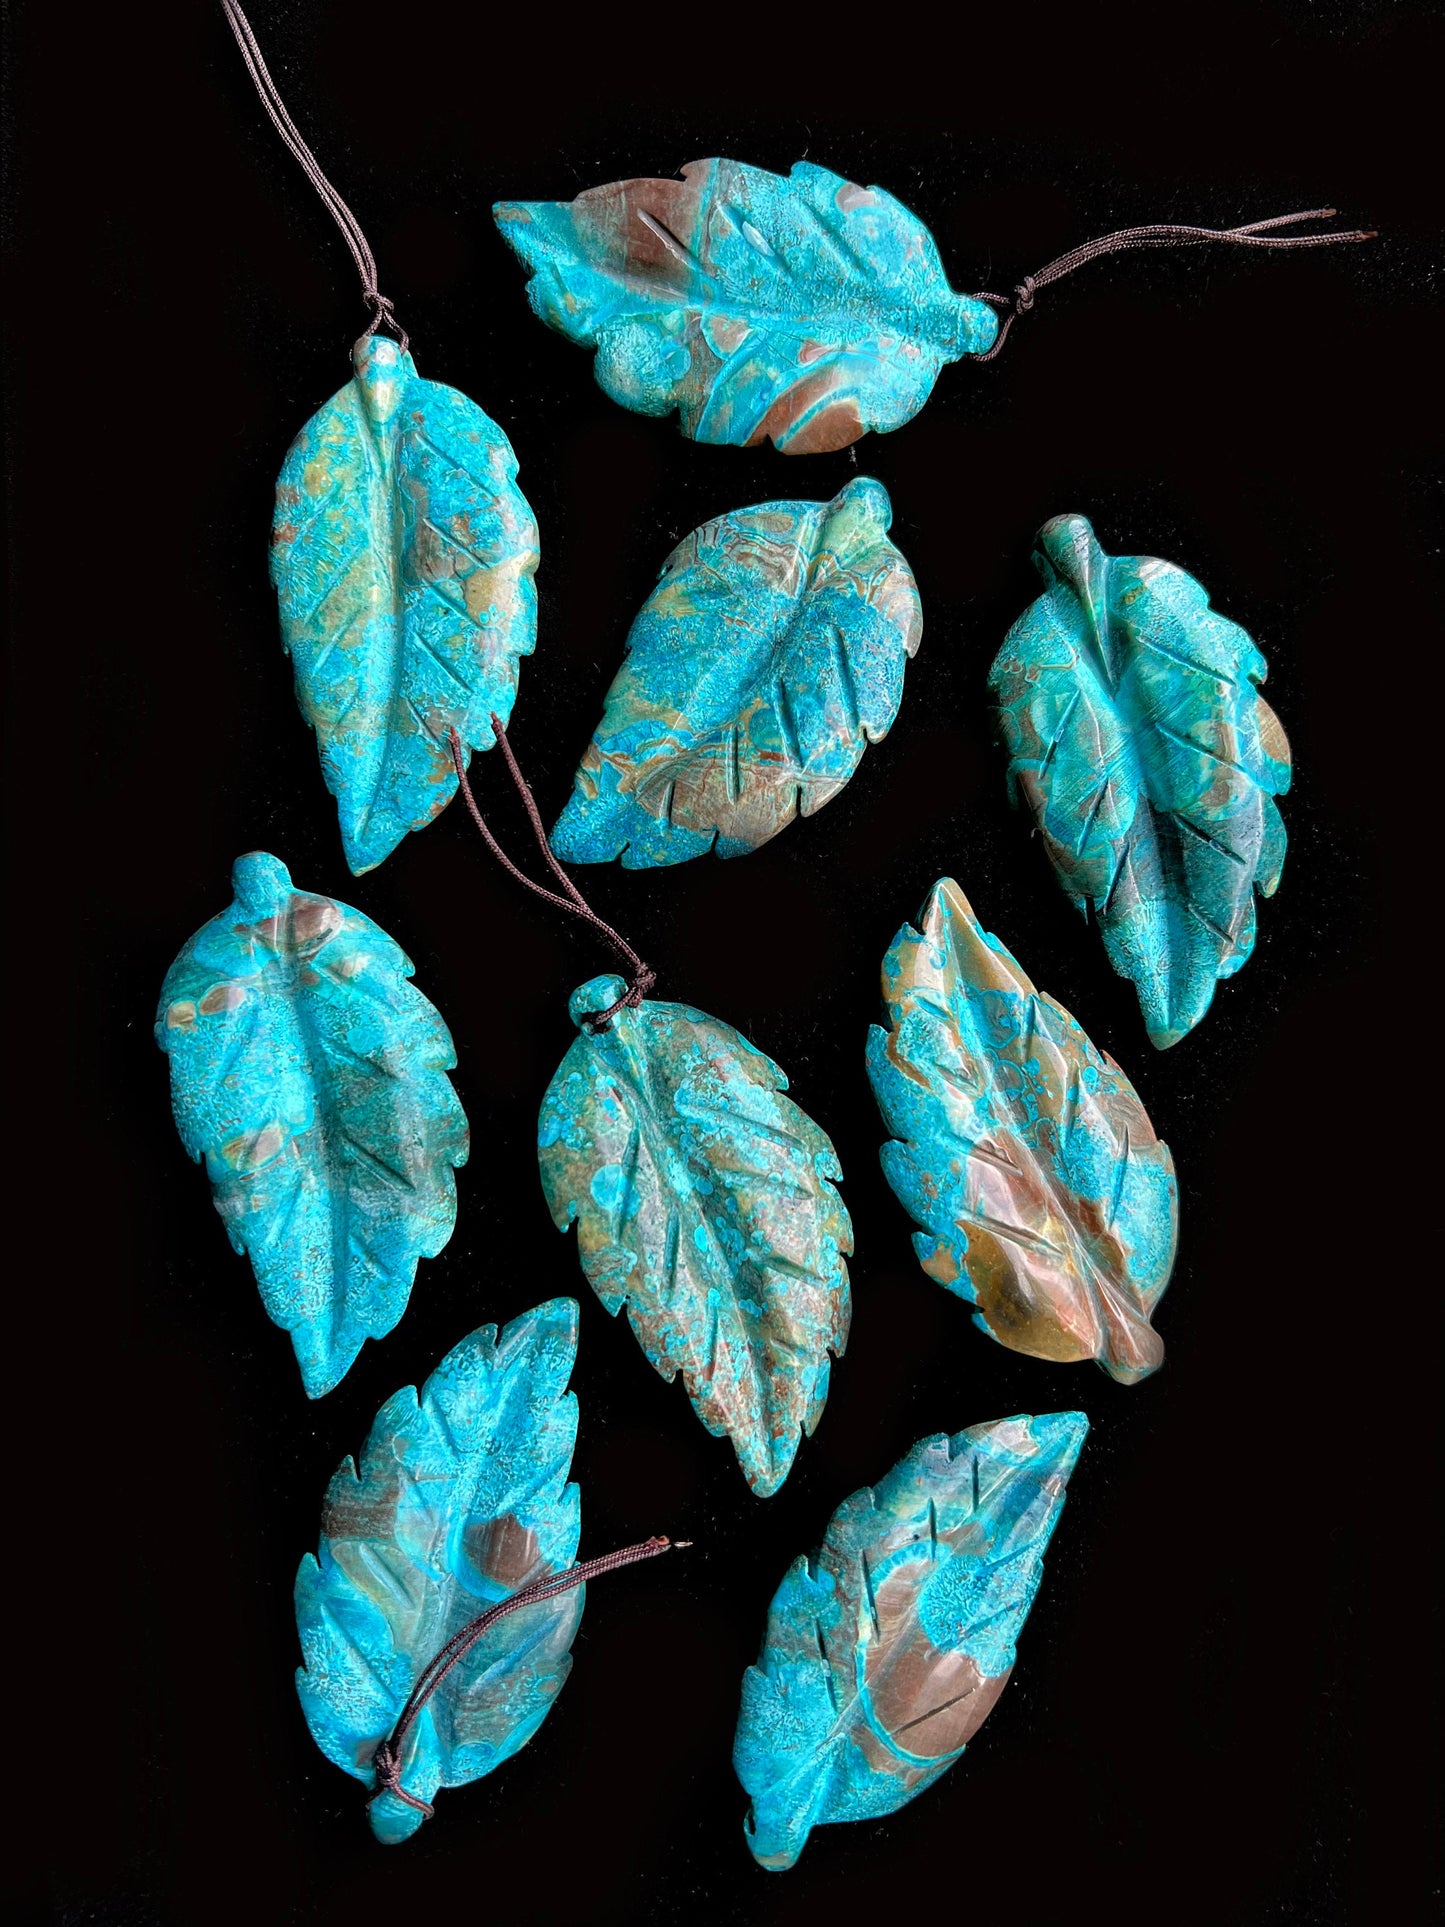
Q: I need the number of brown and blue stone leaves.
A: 9